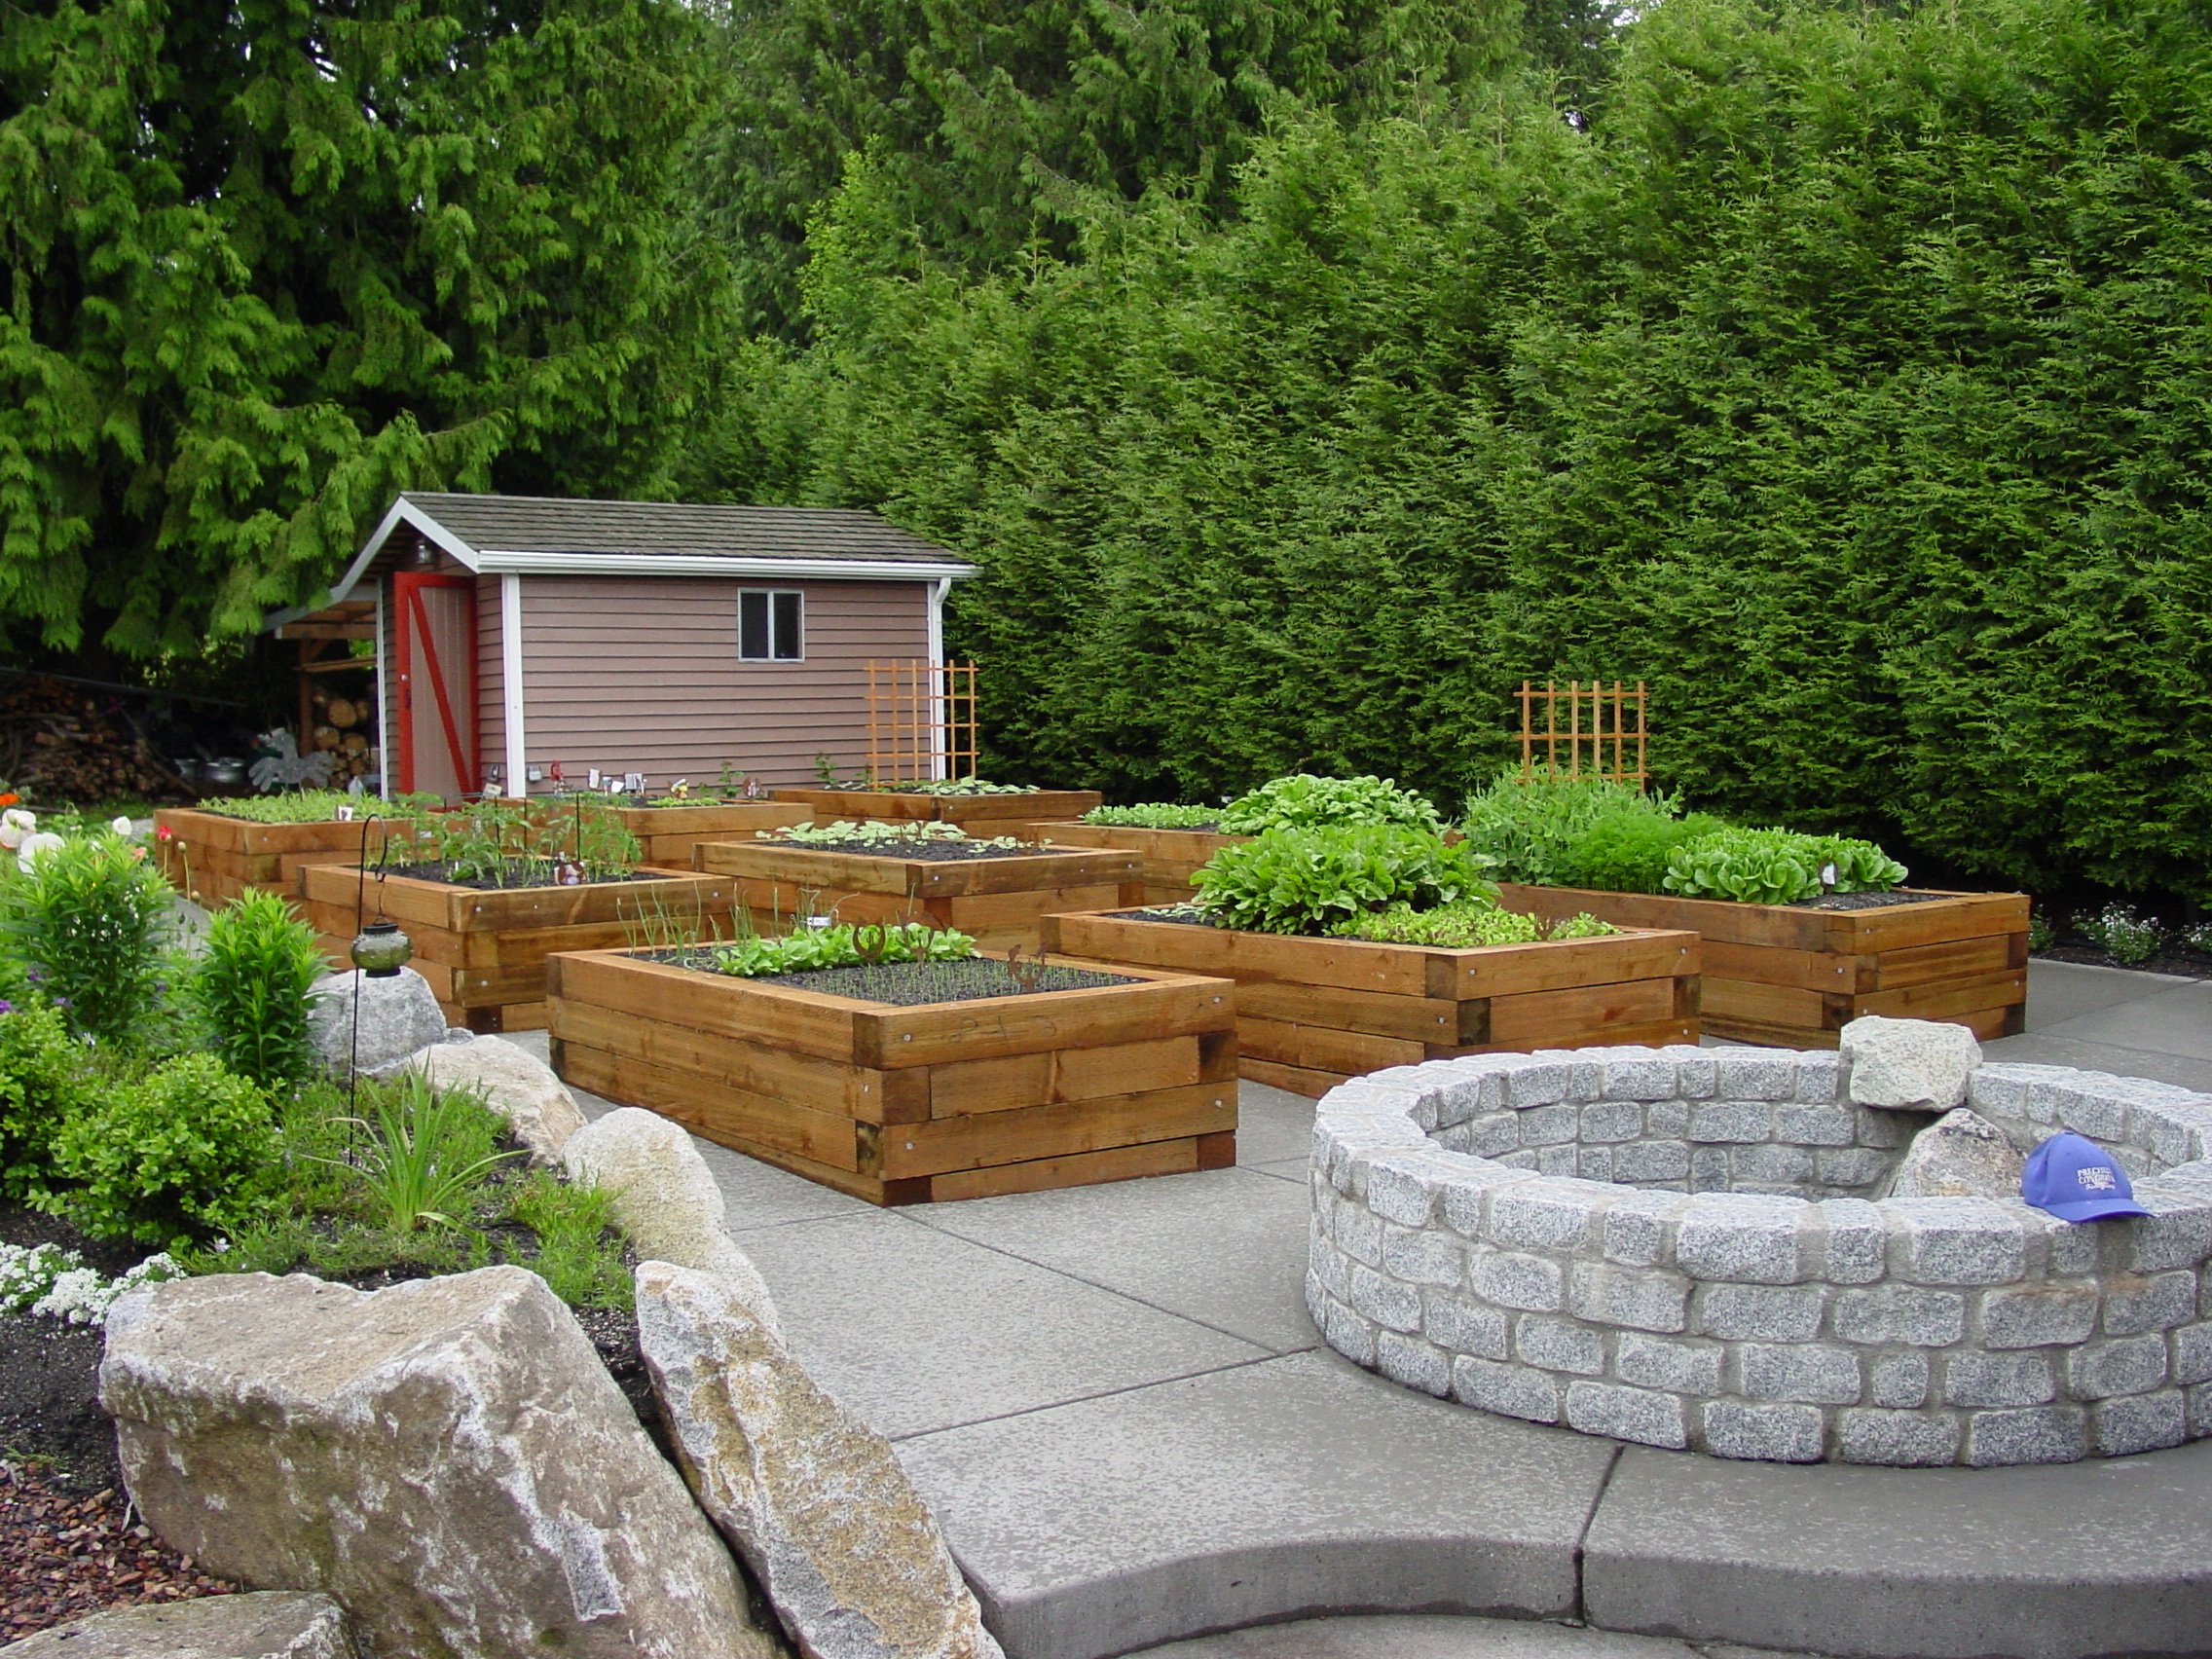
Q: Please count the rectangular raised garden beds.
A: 9